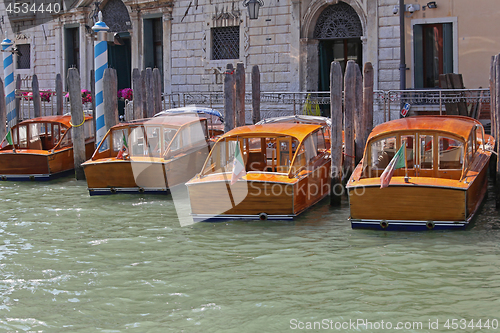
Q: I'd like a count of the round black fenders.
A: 7